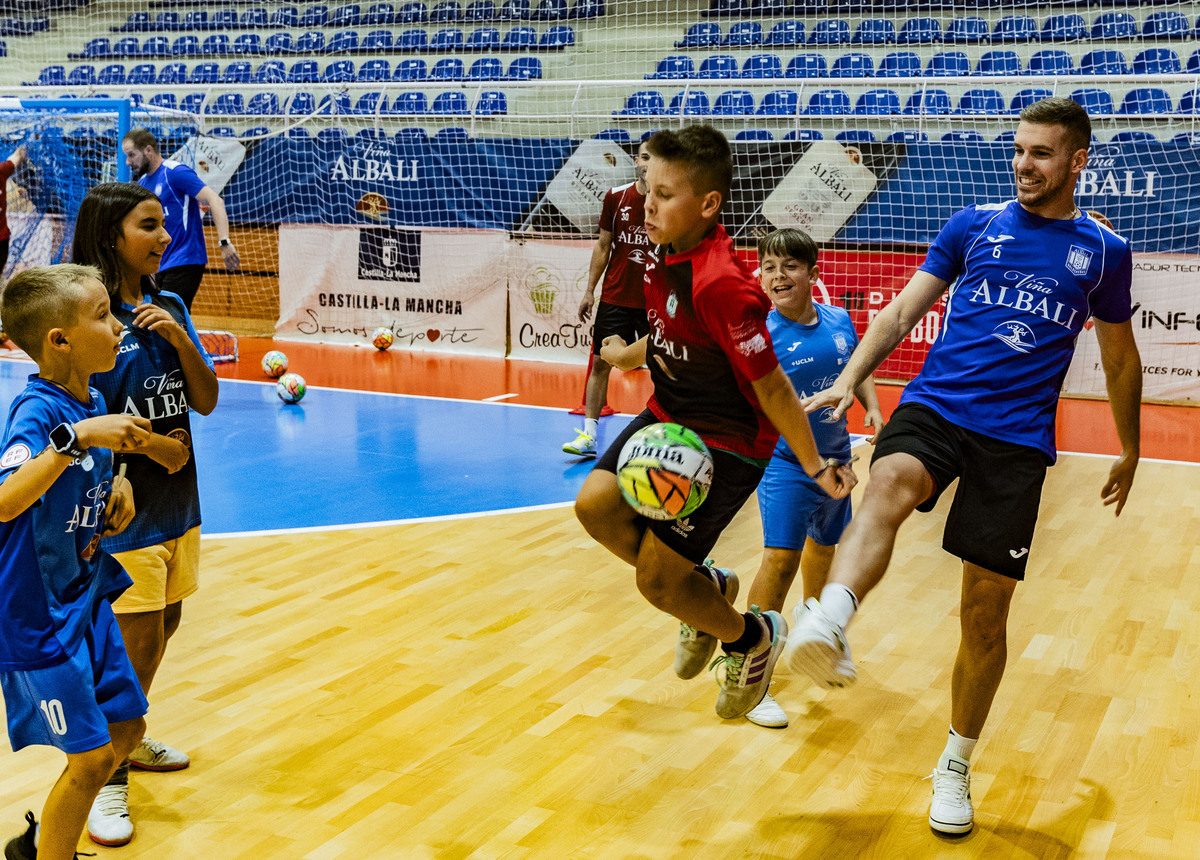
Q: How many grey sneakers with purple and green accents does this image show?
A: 2